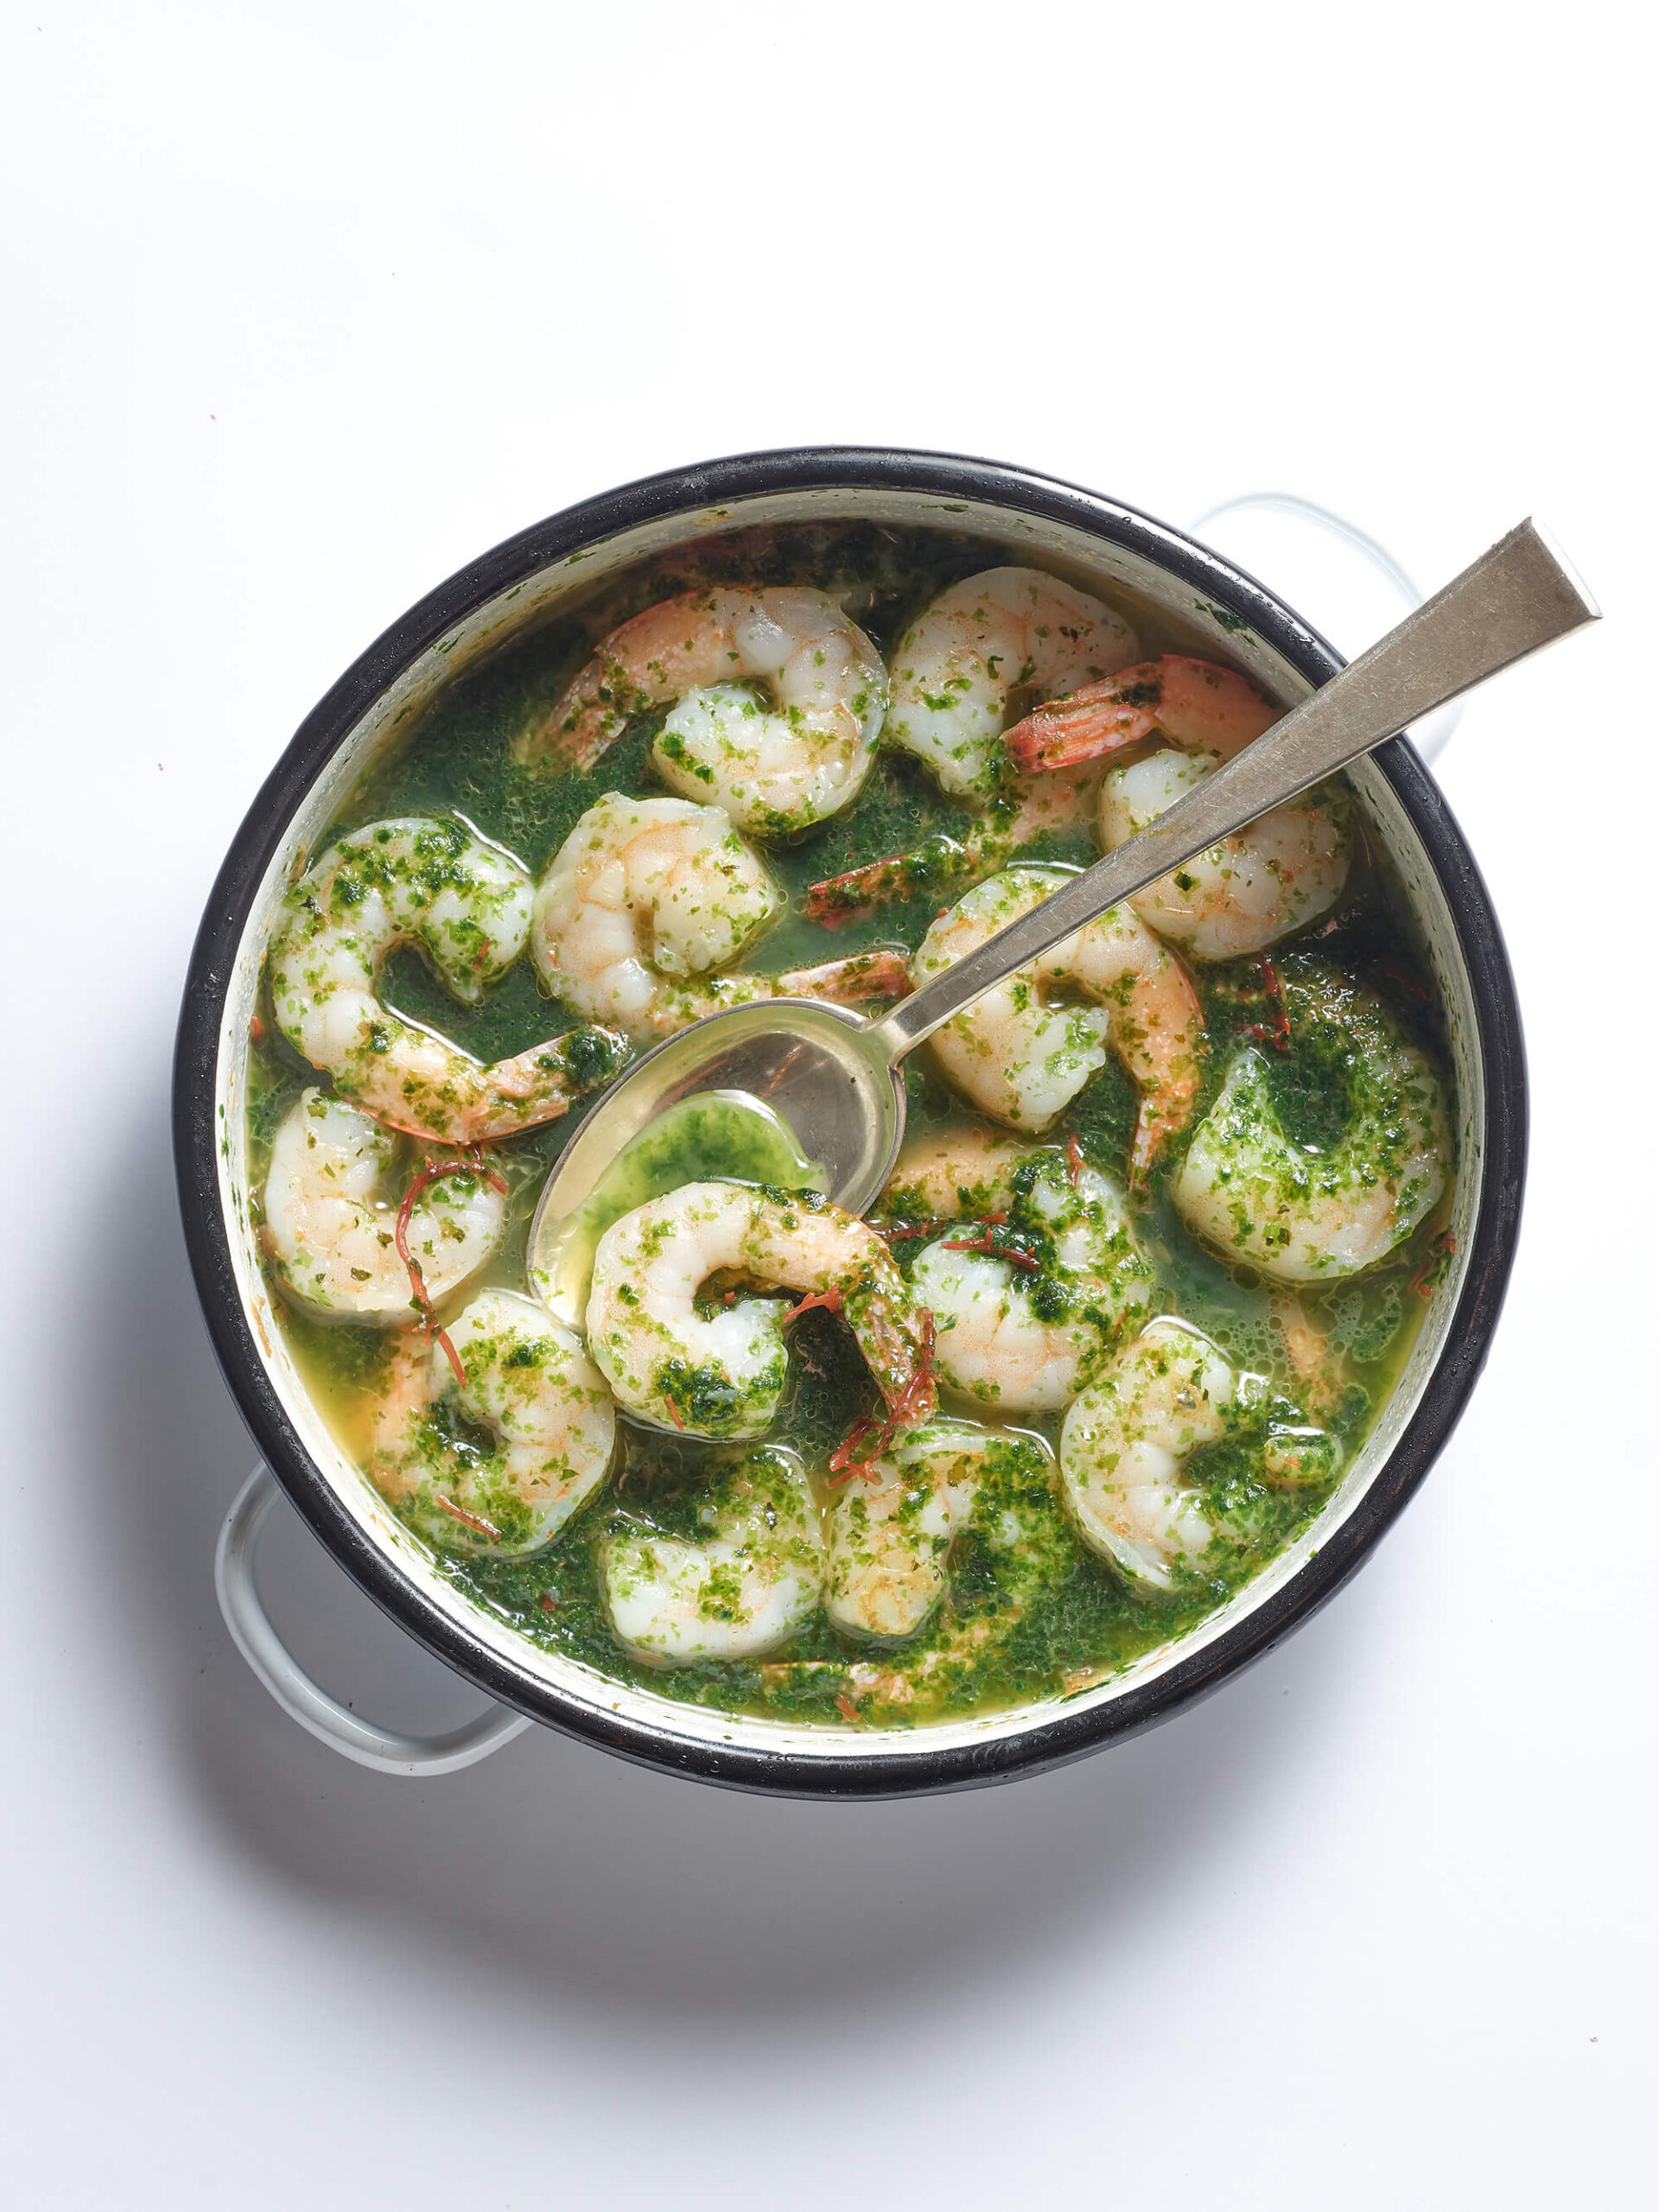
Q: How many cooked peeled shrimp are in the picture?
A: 14